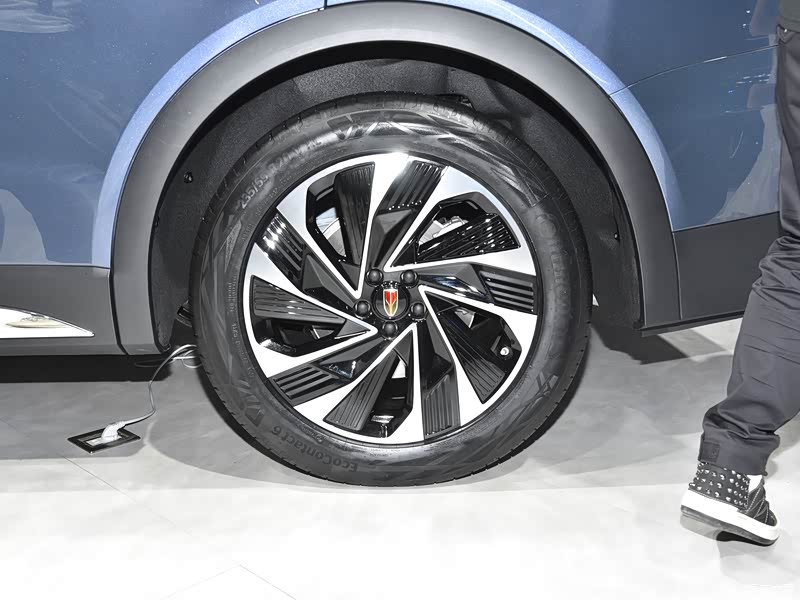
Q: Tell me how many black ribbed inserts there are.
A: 10